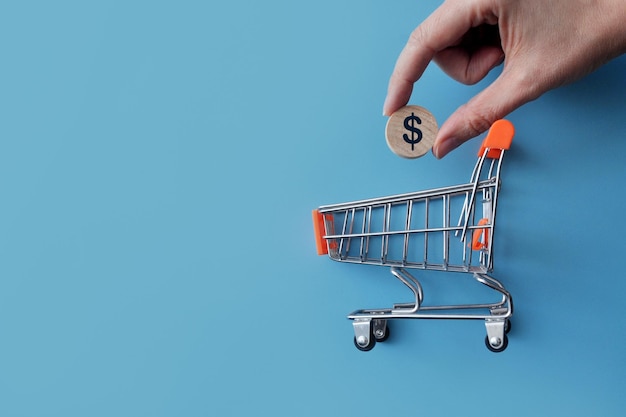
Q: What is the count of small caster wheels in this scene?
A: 4